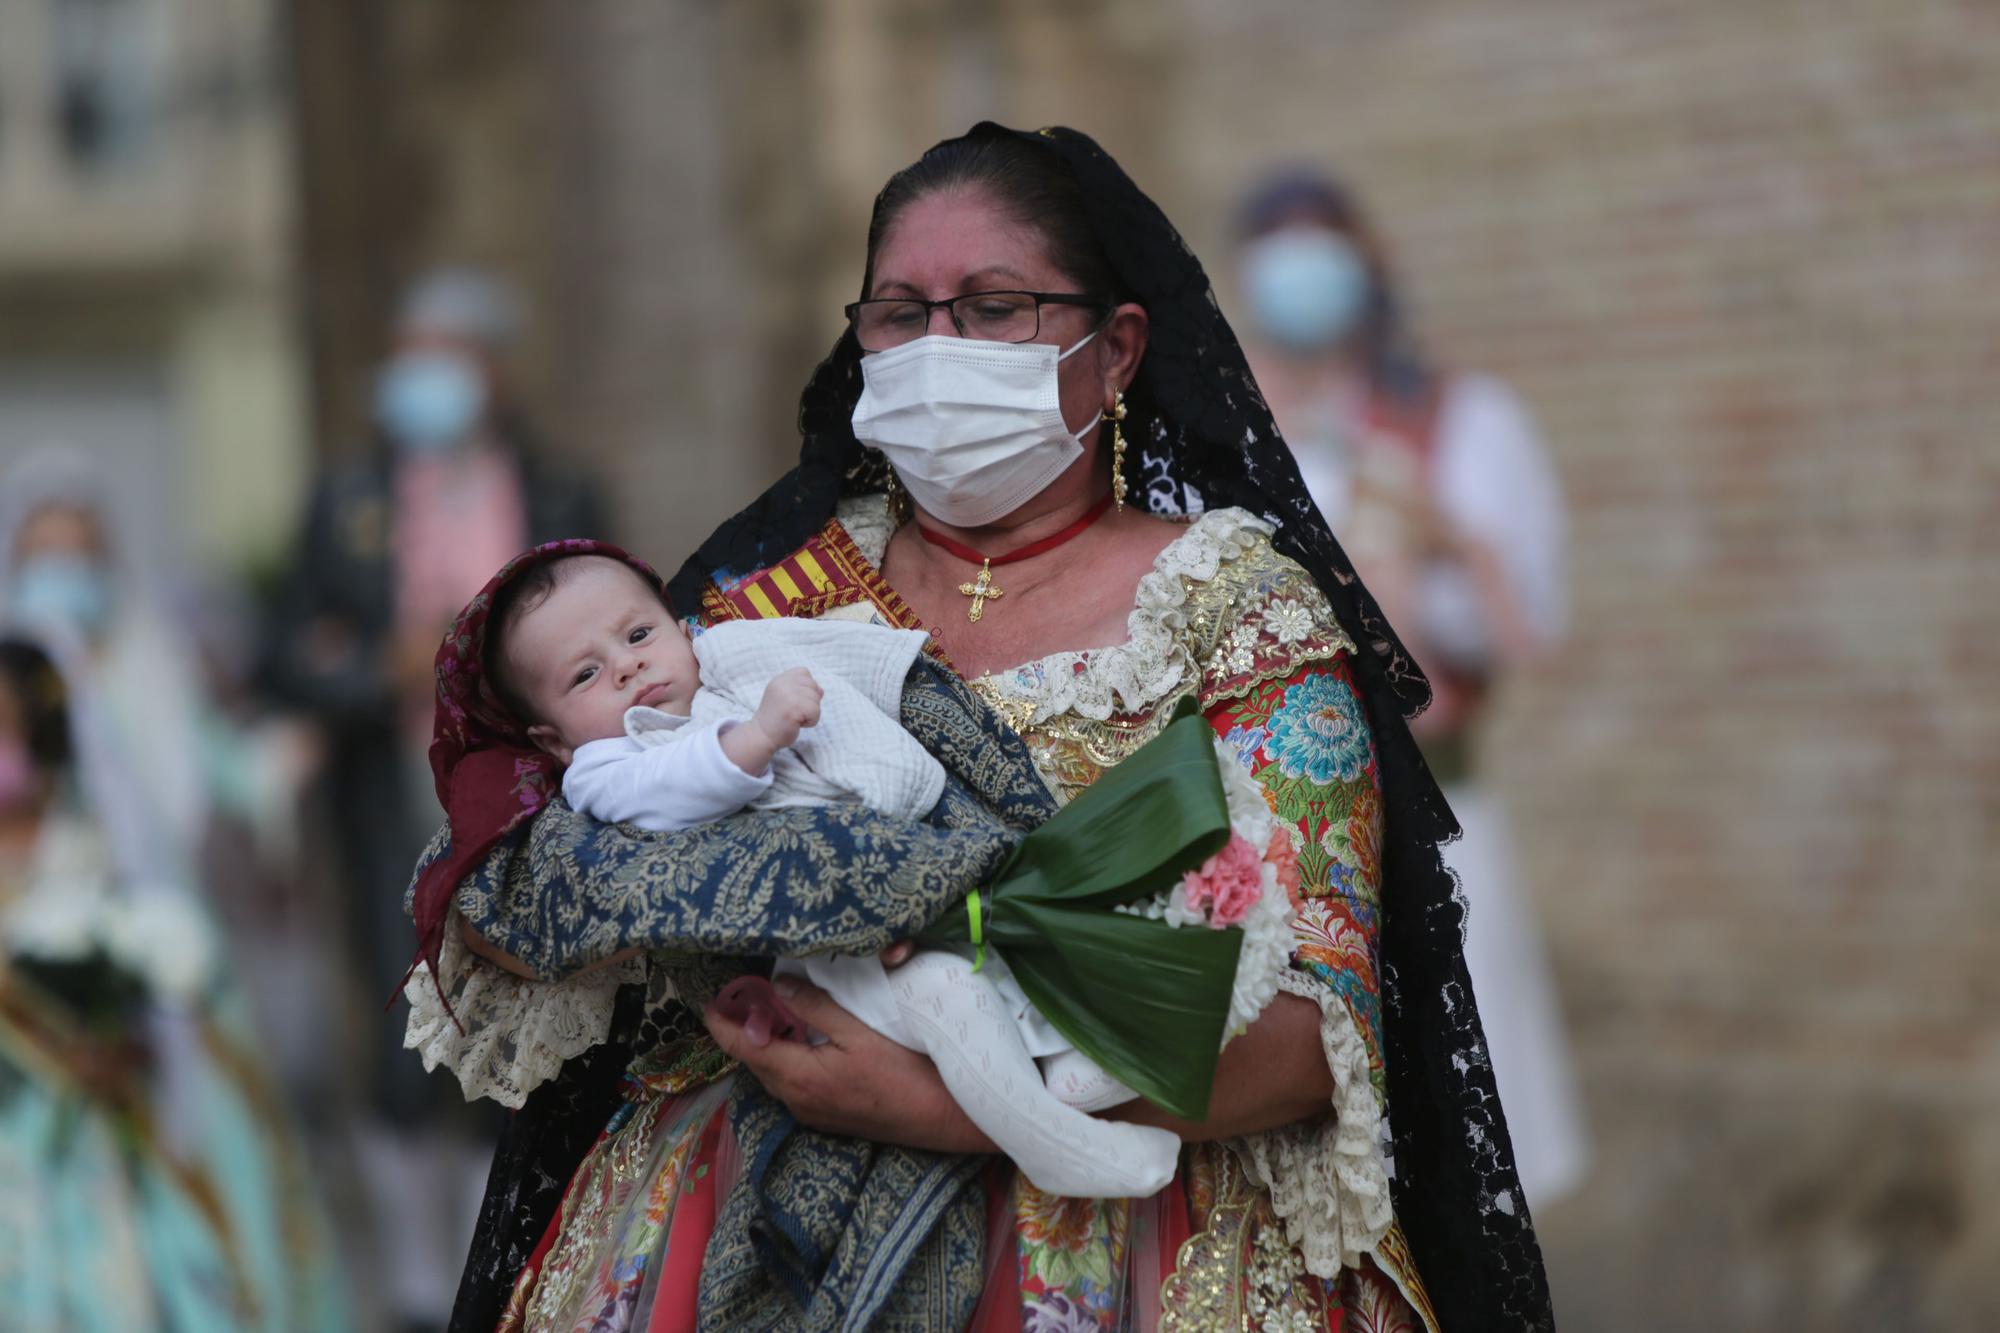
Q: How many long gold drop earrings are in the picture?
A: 2